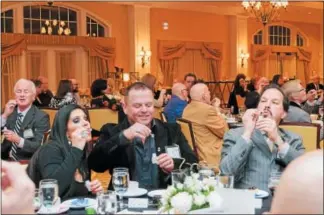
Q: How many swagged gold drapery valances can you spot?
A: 3